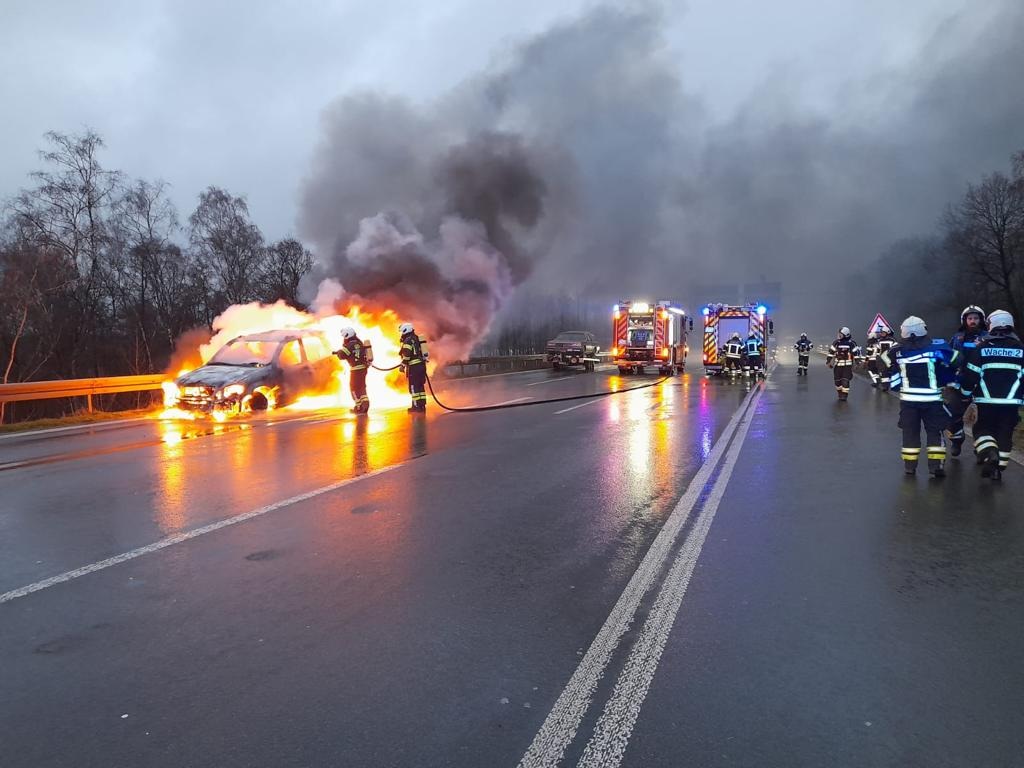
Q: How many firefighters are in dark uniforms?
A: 11